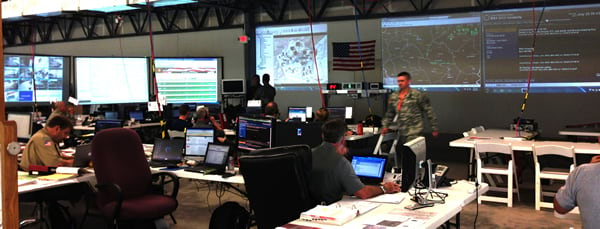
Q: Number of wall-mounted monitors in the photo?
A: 6